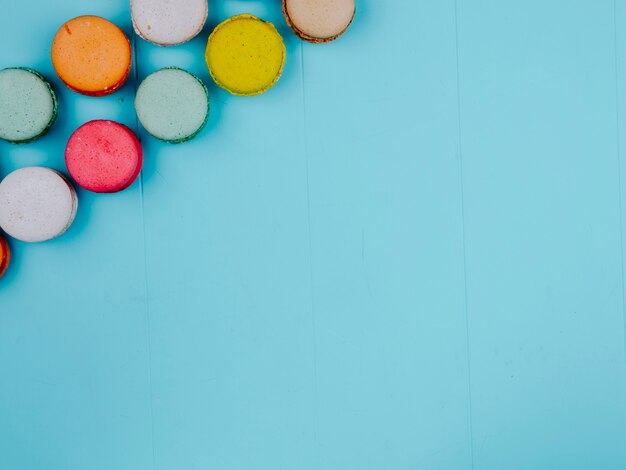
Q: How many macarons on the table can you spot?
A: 9